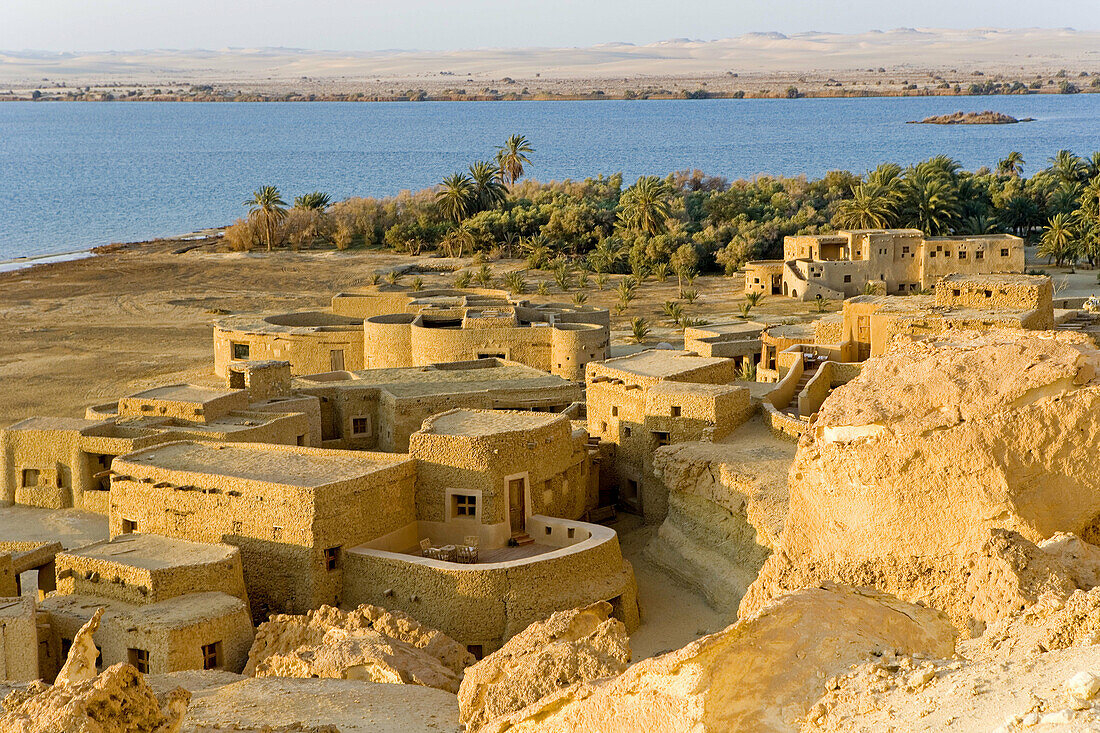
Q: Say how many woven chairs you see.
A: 2